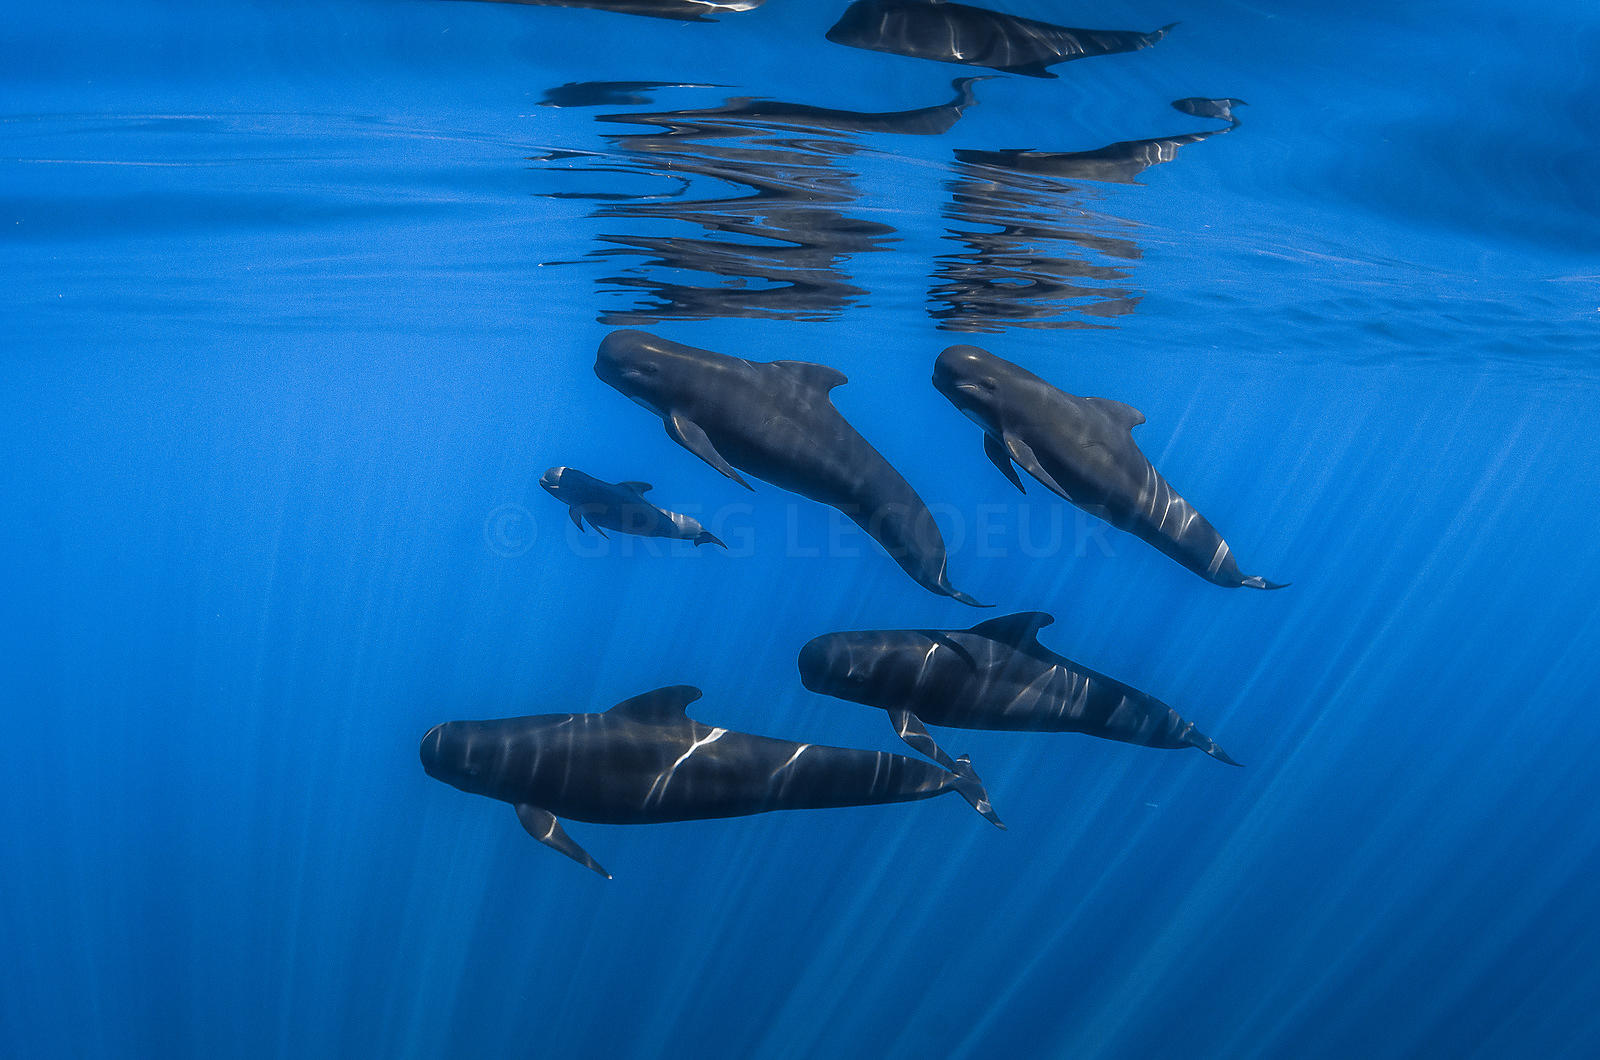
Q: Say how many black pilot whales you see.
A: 5